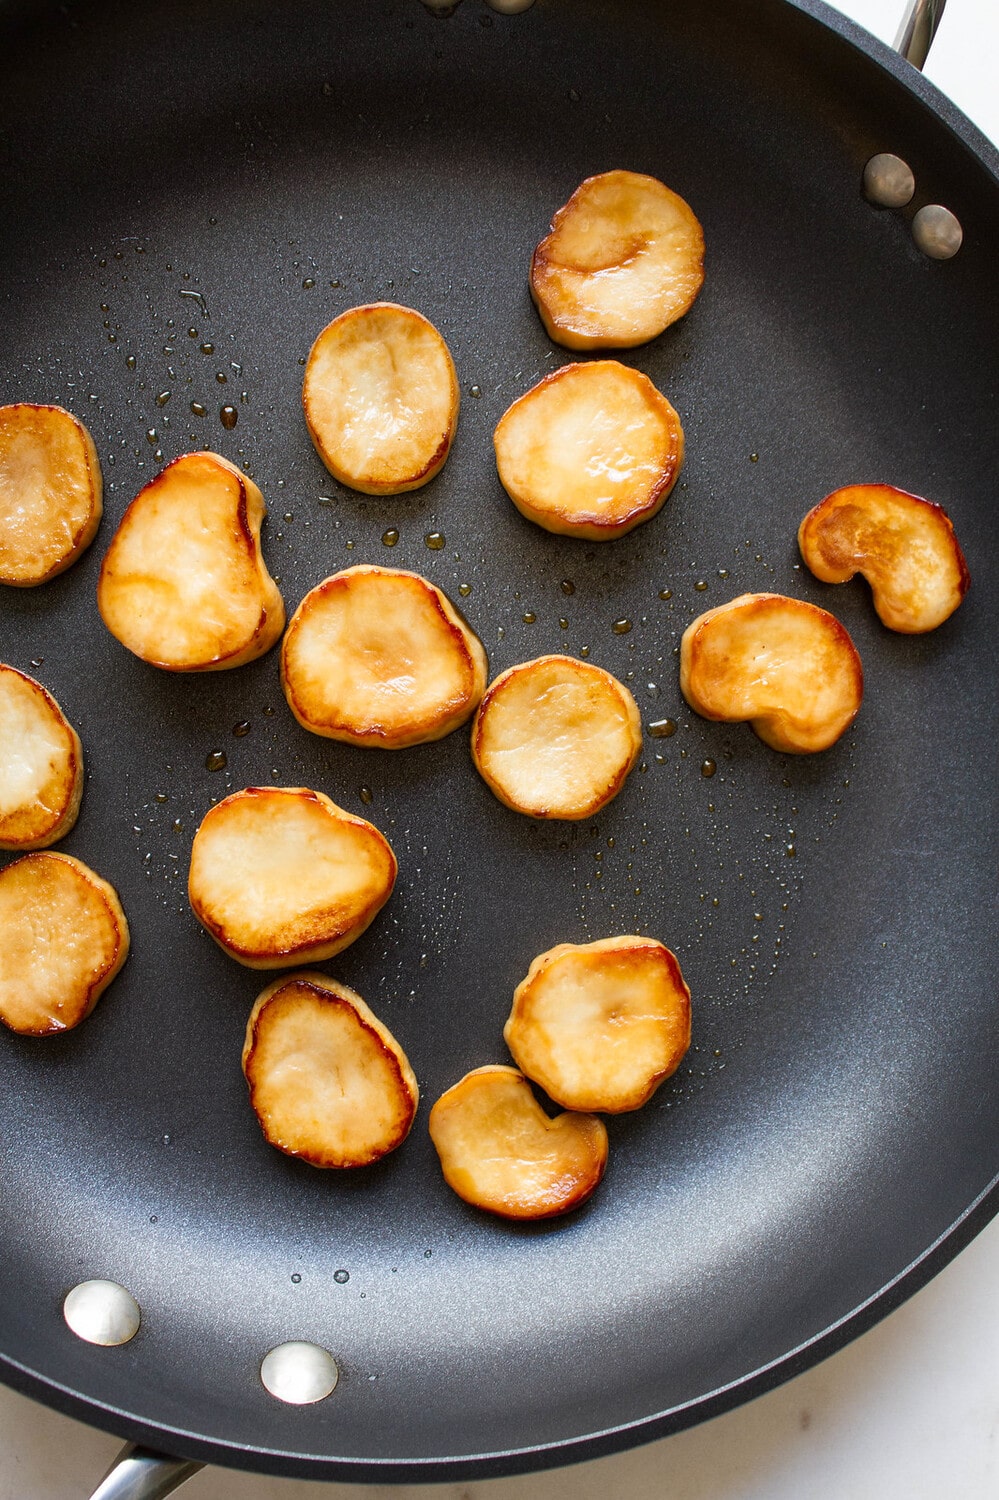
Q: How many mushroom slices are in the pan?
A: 15